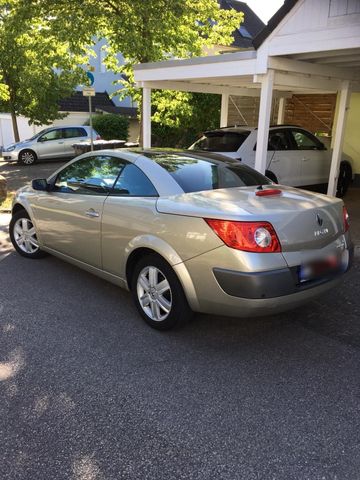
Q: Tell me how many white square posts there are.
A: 5